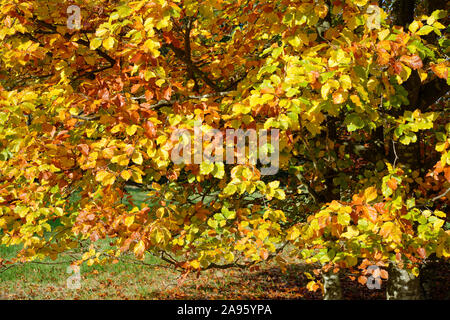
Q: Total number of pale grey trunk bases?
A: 2